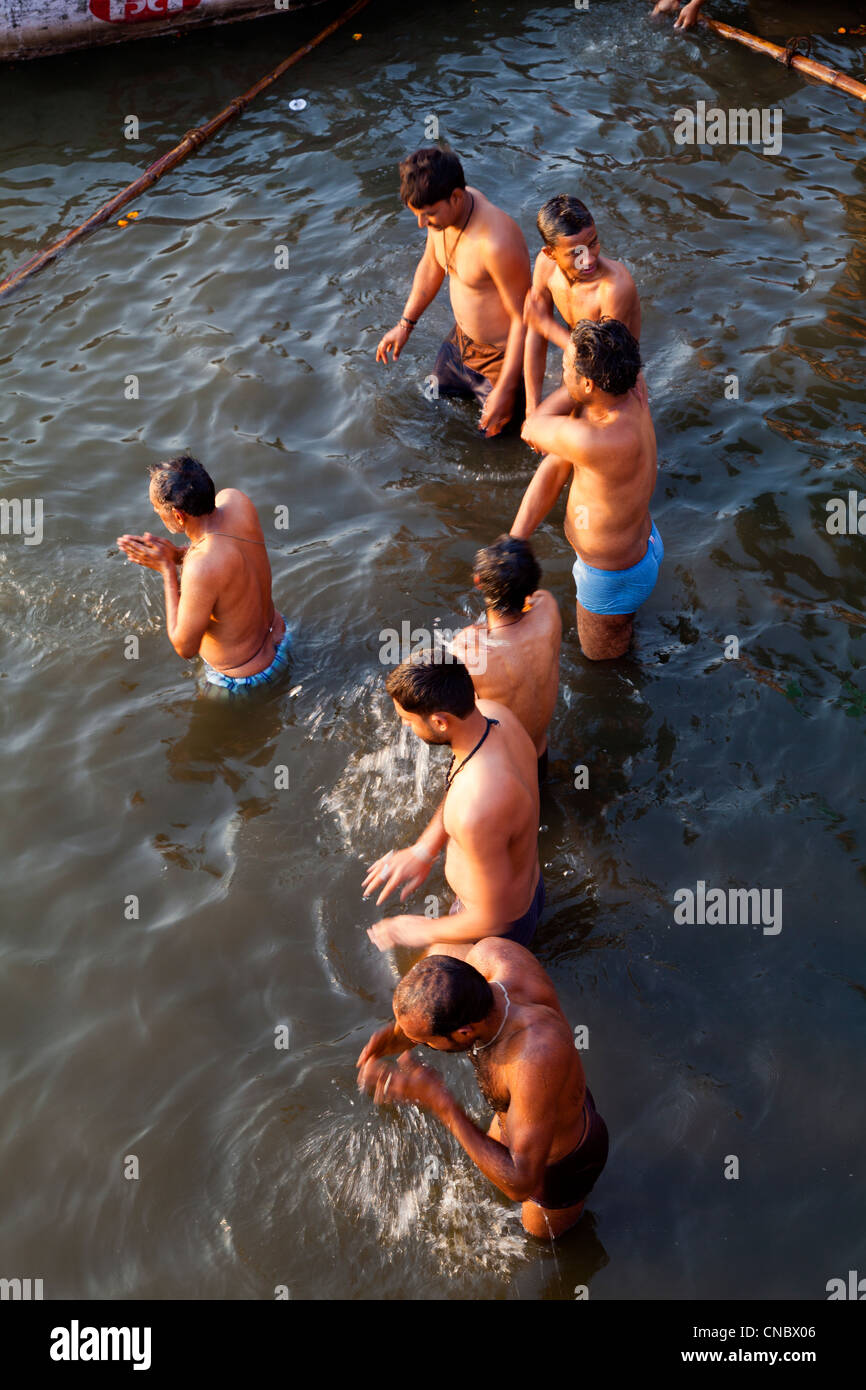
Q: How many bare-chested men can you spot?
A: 7